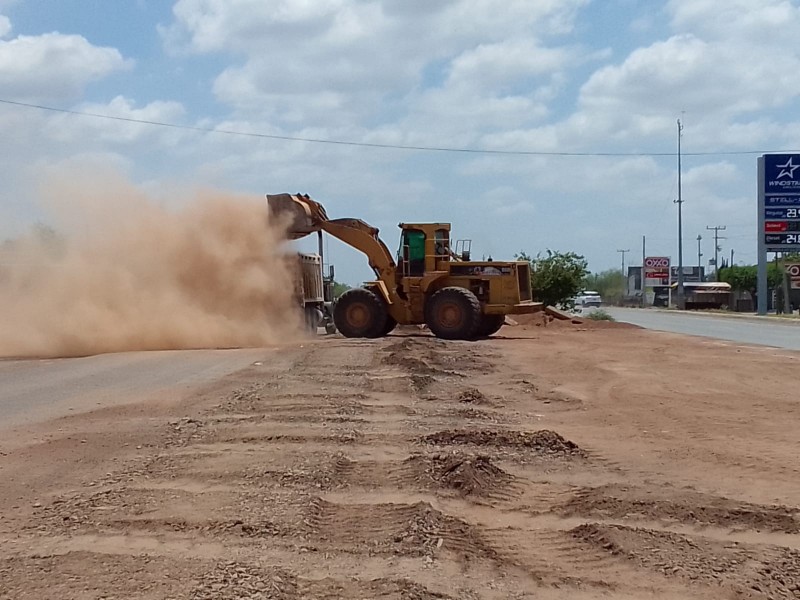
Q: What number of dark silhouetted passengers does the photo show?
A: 0